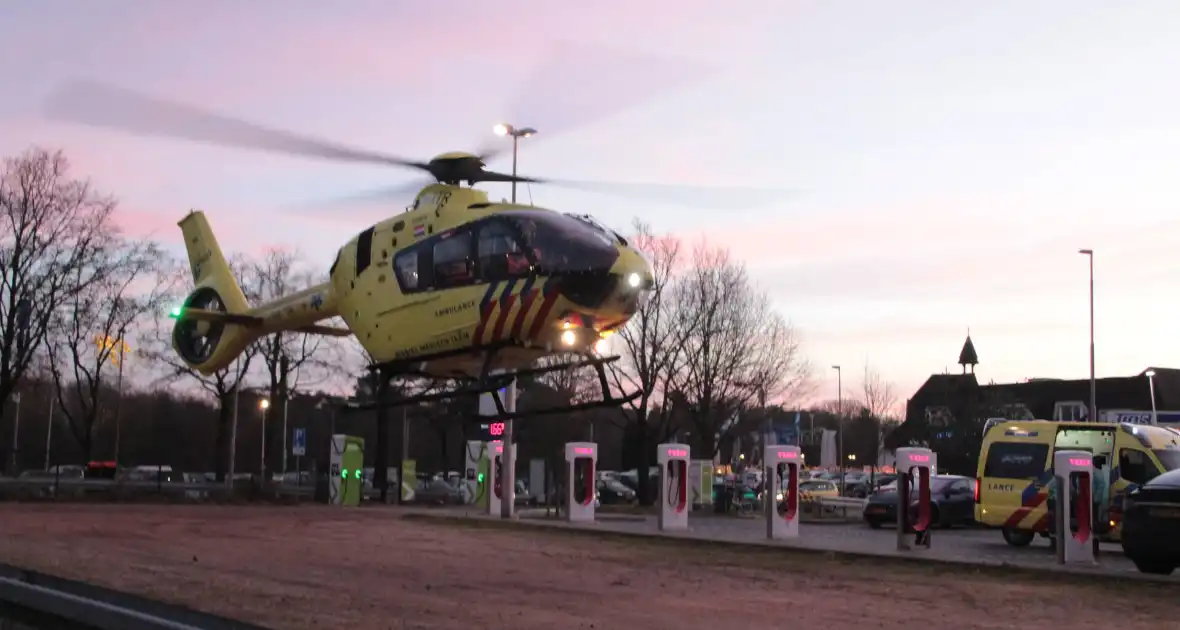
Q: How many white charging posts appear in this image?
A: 6